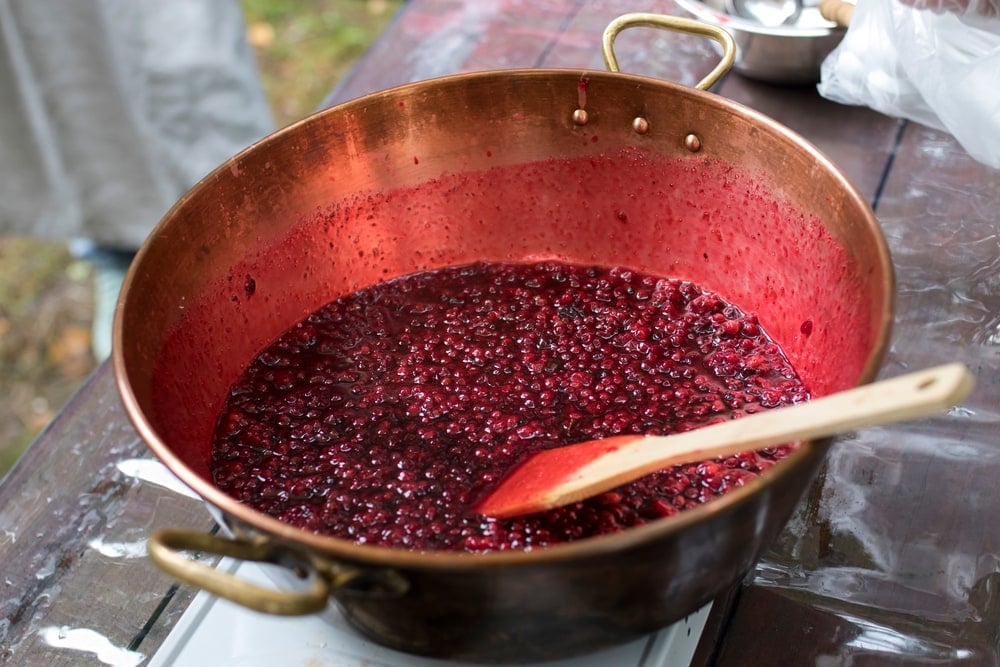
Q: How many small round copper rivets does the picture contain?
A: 3